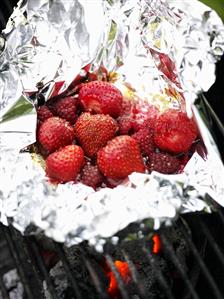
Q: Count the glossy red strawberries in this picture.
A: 6